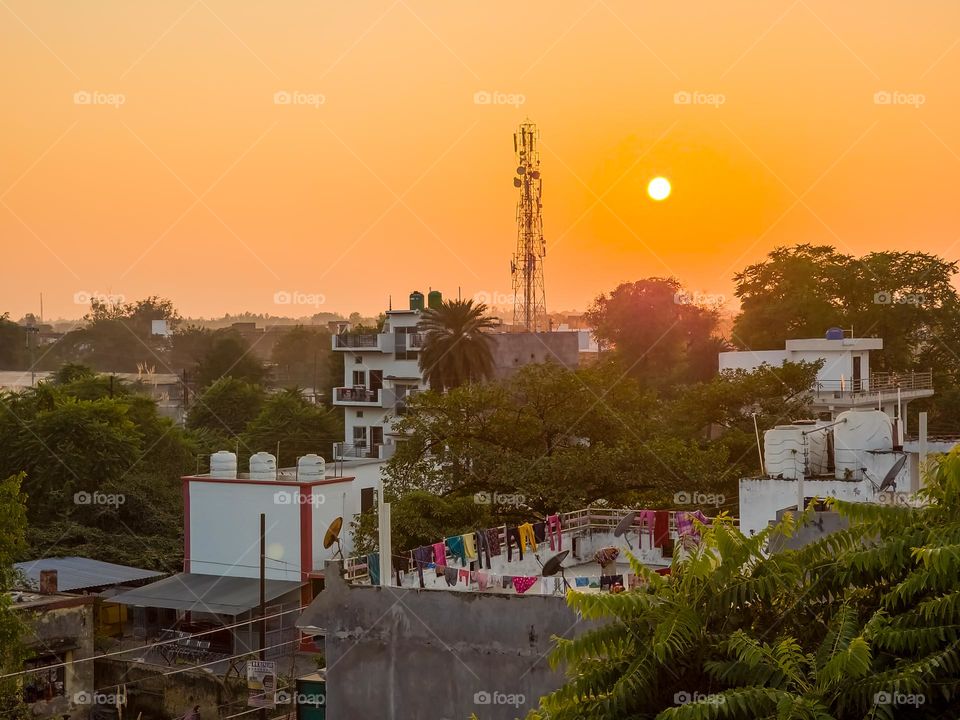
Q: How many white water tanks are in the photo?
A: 6